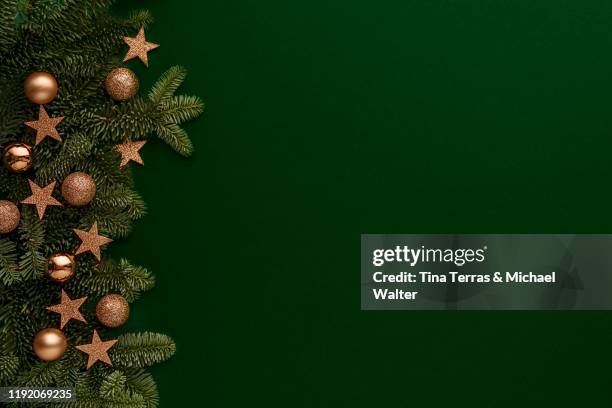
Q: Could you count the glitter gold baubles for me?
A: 4